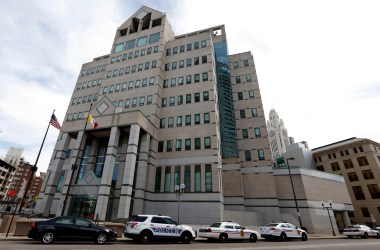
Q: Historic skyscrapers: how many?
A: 1